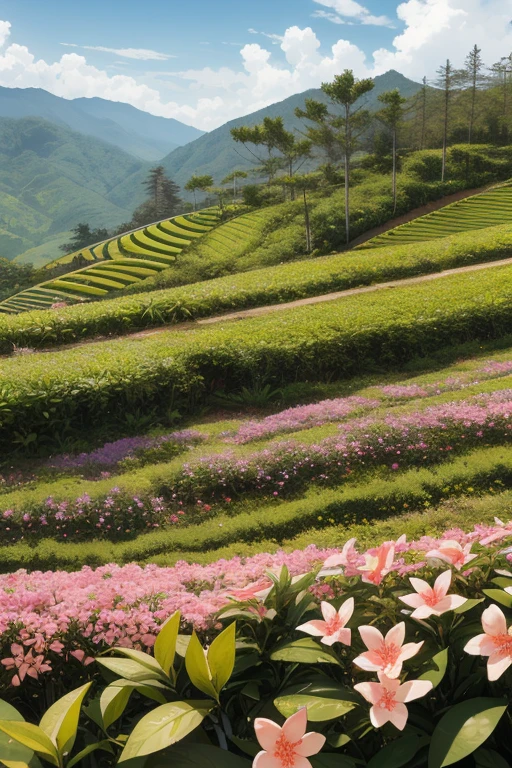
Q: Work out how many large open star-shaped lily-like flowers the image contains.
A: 6